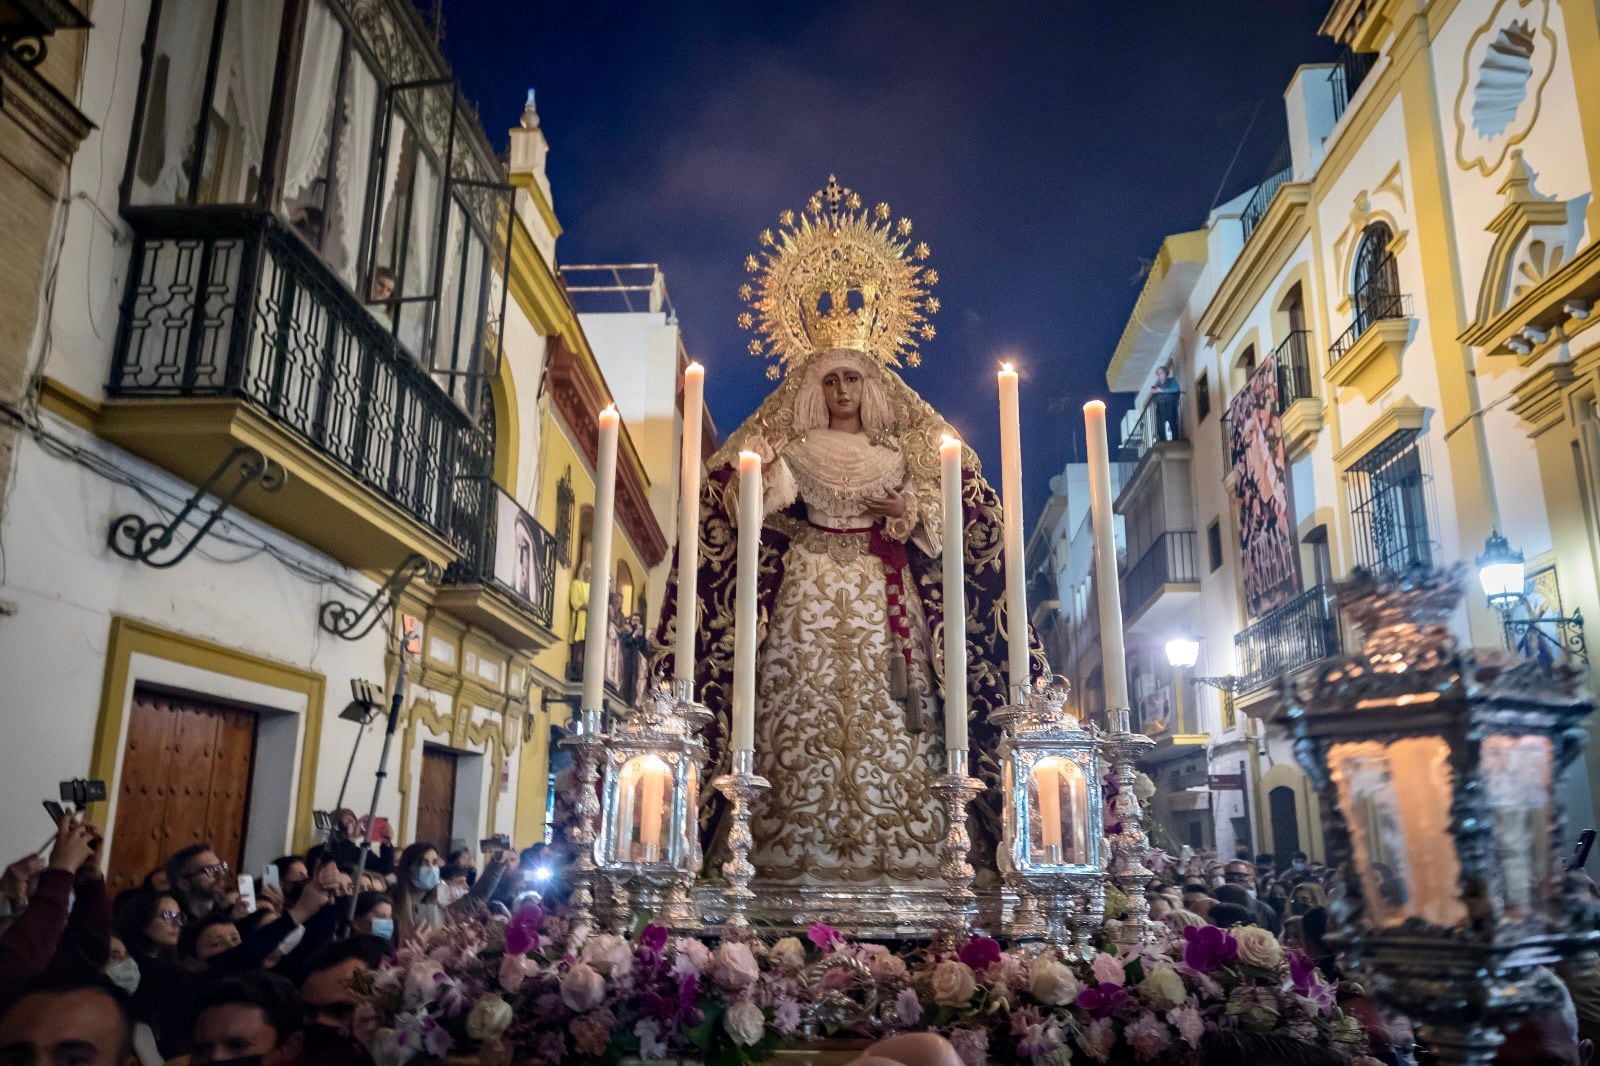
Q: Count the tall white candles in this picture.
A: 6